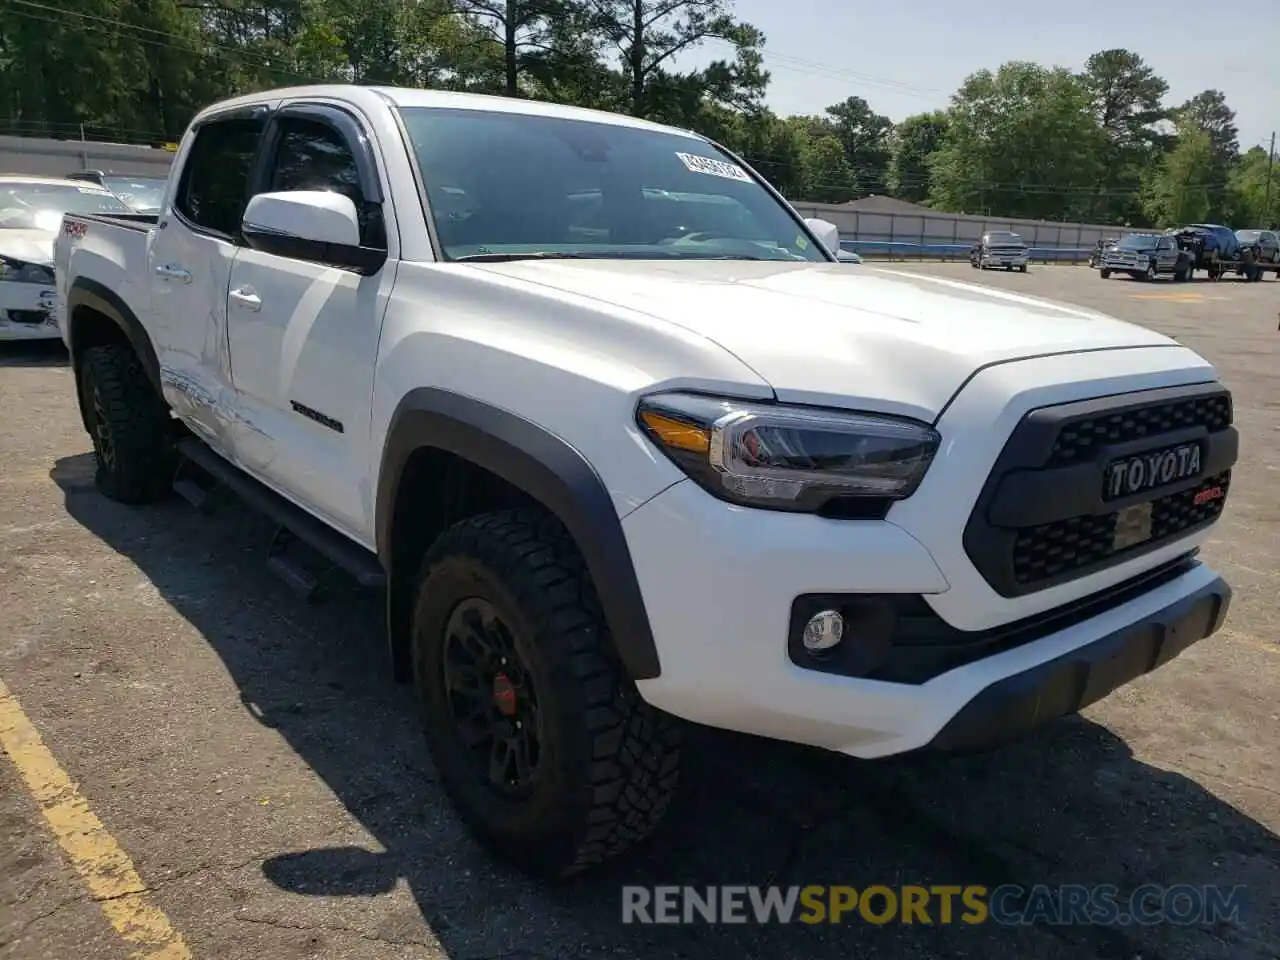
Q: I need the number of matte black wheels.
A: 2